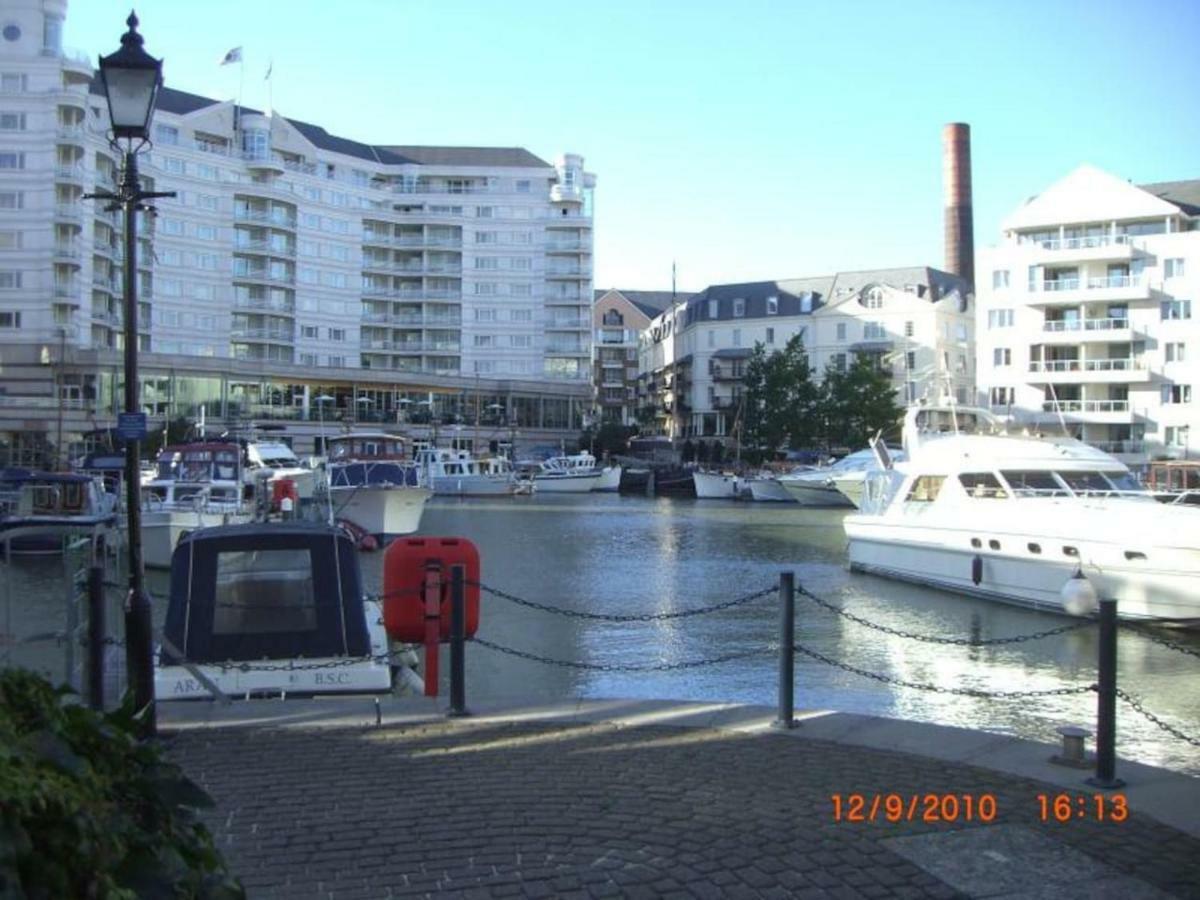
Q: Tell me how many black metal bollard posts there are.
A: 4